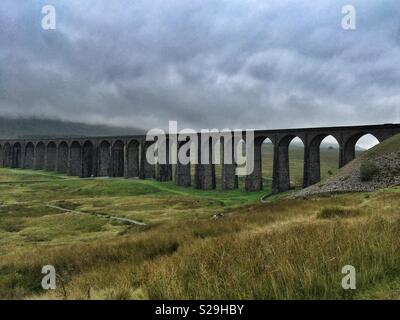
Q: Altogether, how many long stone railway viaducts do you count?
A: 1